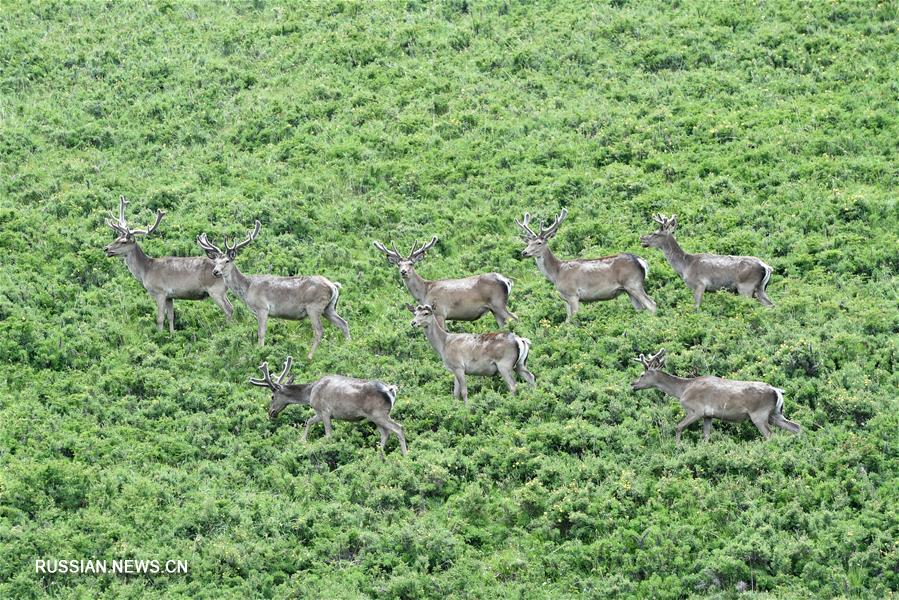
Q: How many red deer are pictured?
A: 8